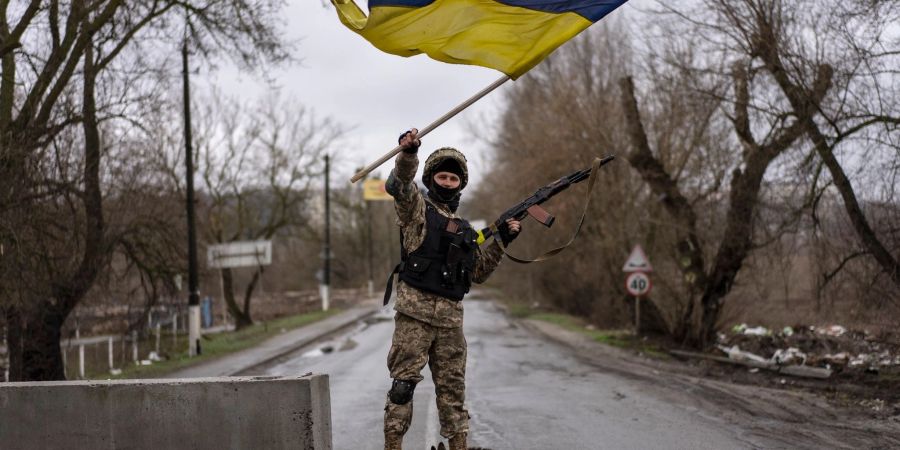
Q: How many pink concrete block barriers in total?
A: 0